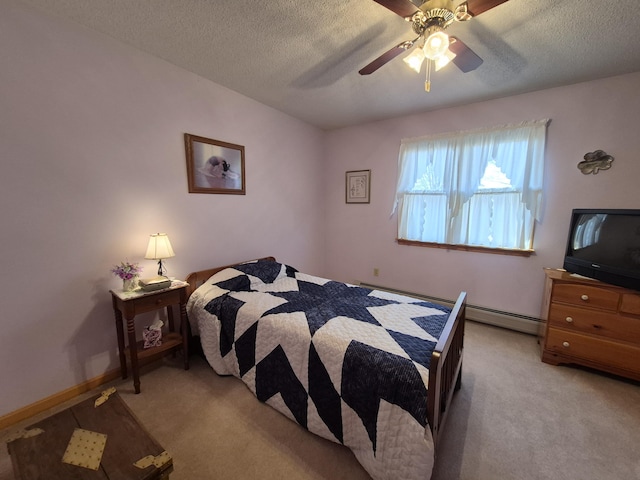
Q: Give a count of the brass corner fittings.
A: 3